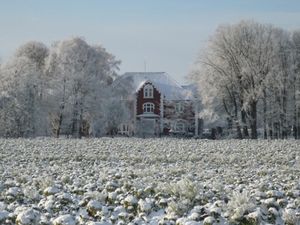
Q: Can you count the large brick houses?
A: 1